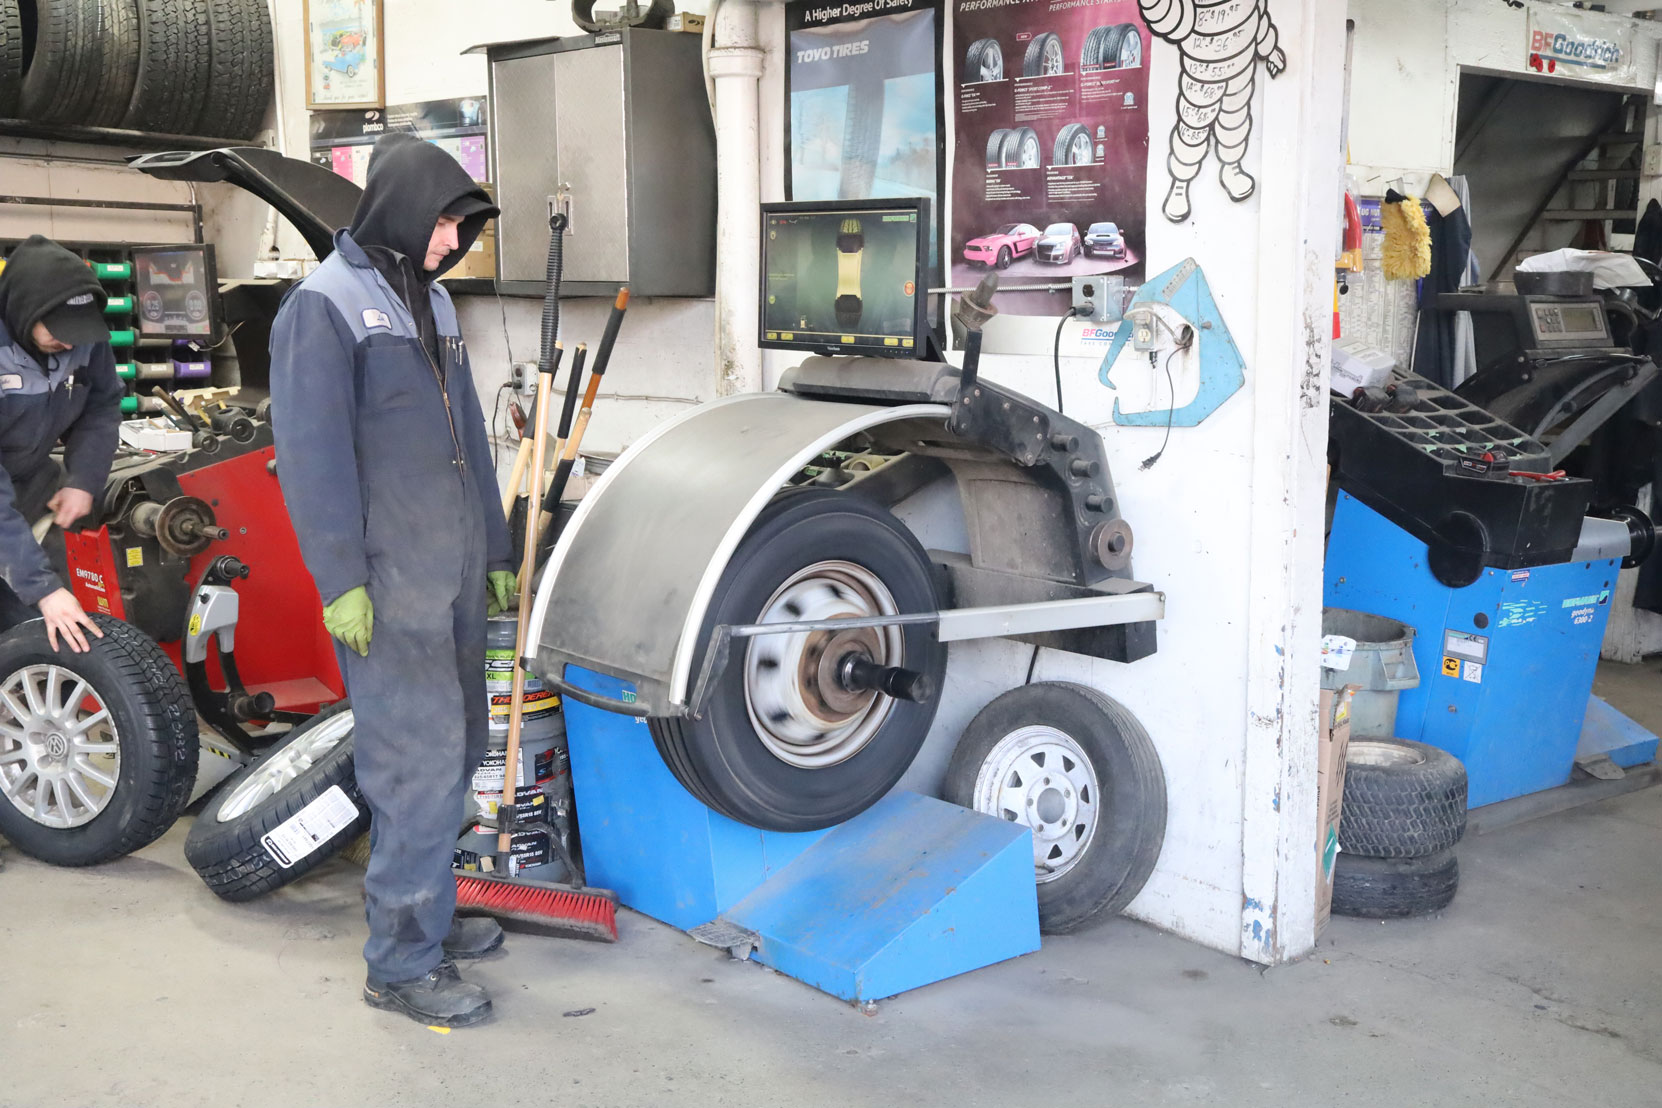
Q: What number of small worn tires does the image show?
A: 2